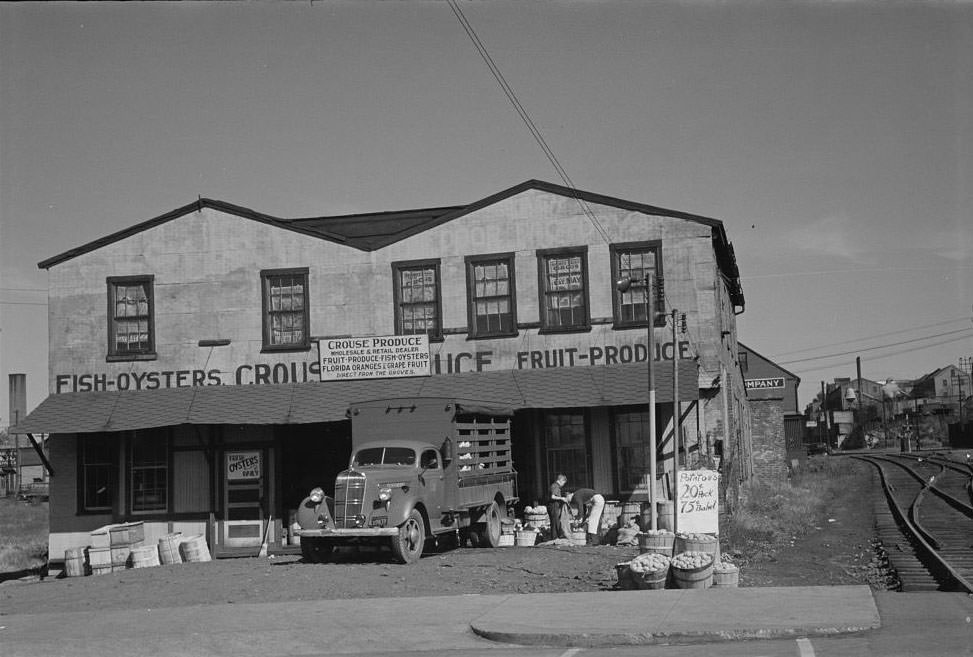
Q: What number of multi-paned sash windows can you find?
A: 10